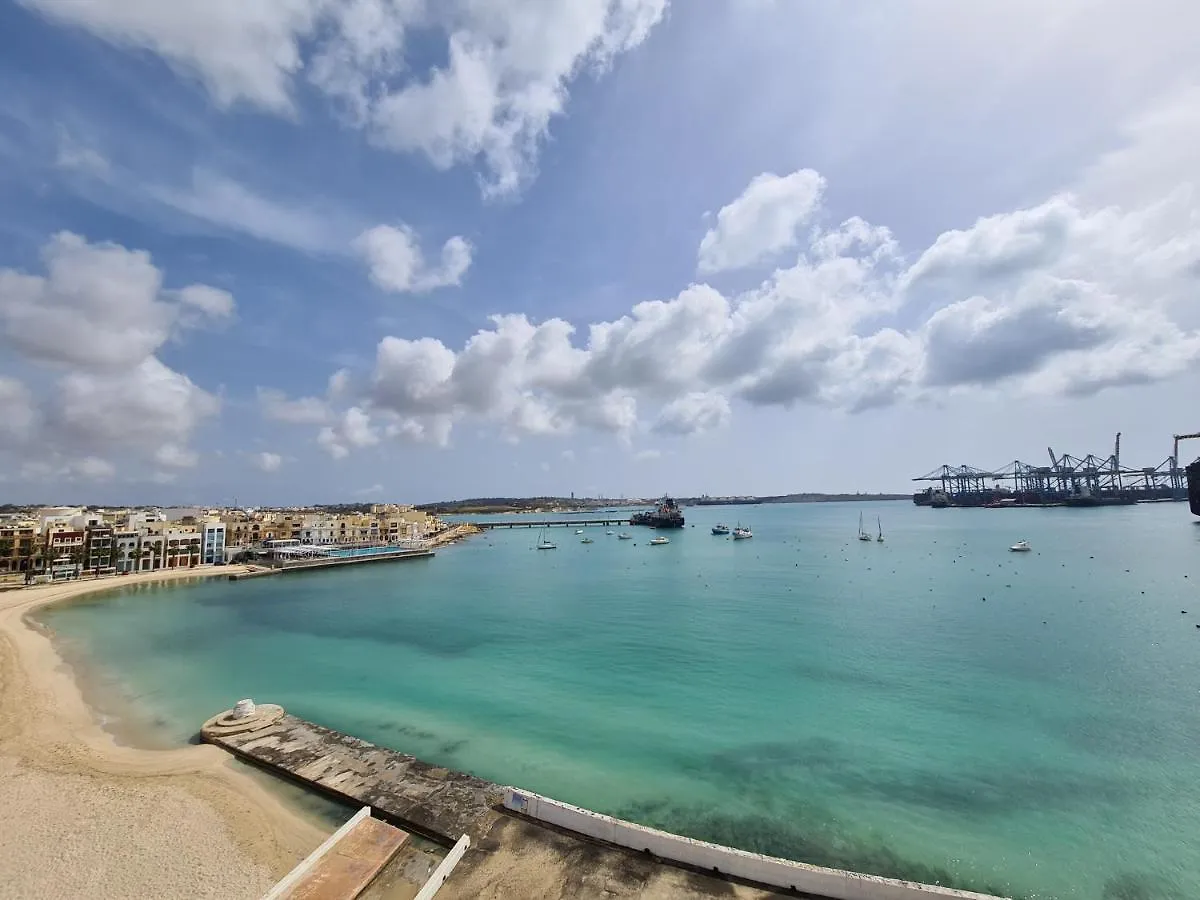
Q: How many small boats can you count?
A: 11